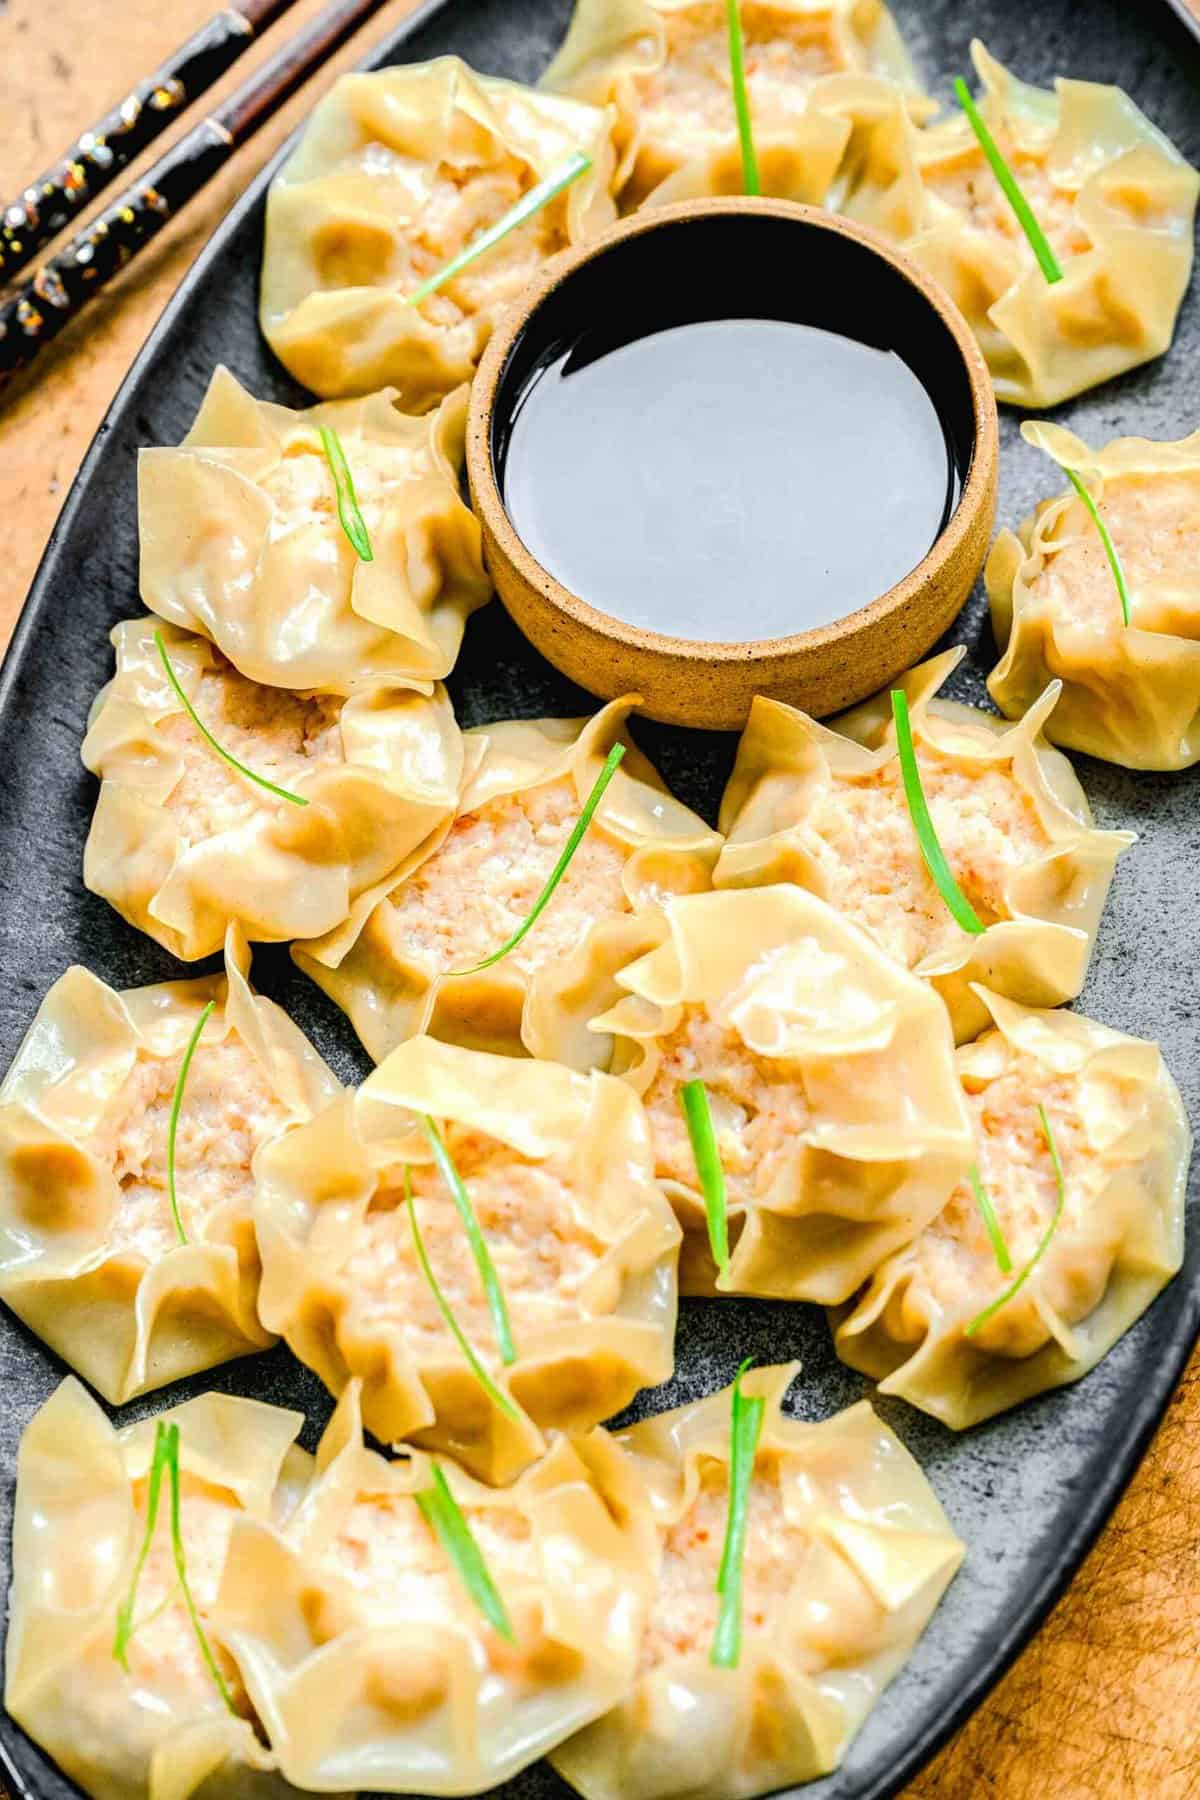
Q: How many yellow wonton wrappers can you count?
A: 15